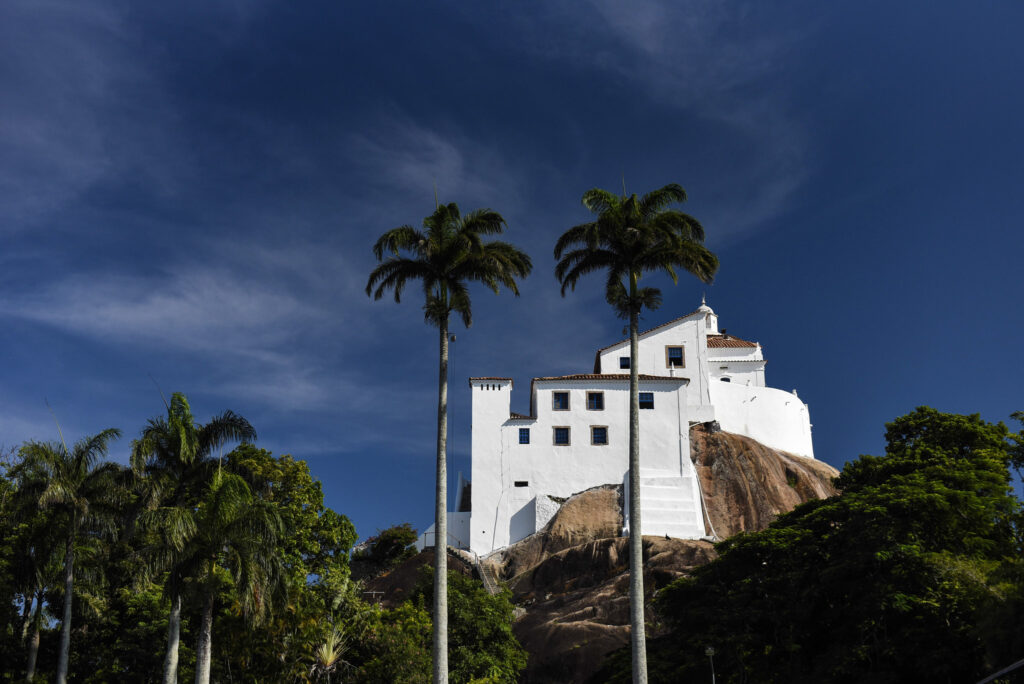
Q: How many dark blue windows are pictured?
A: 8